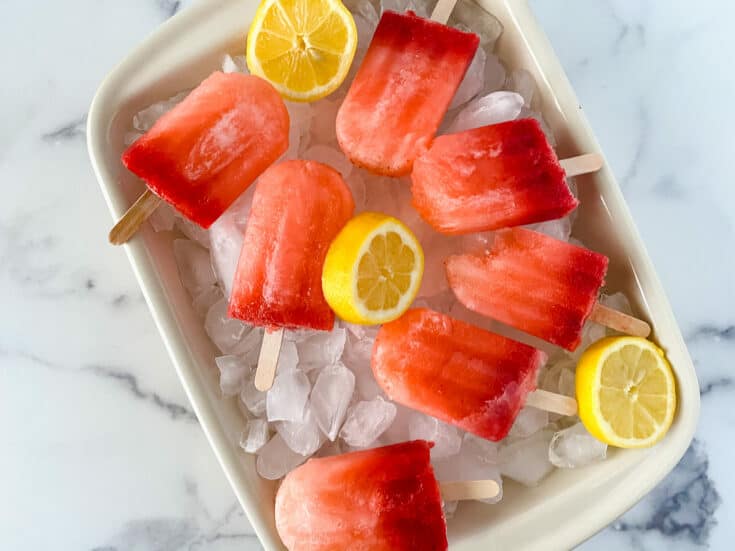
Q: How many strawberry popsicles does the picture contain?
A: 7